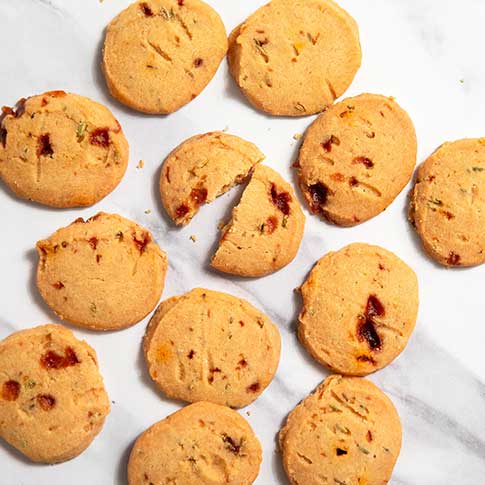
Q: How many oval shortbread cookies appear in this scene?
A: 12